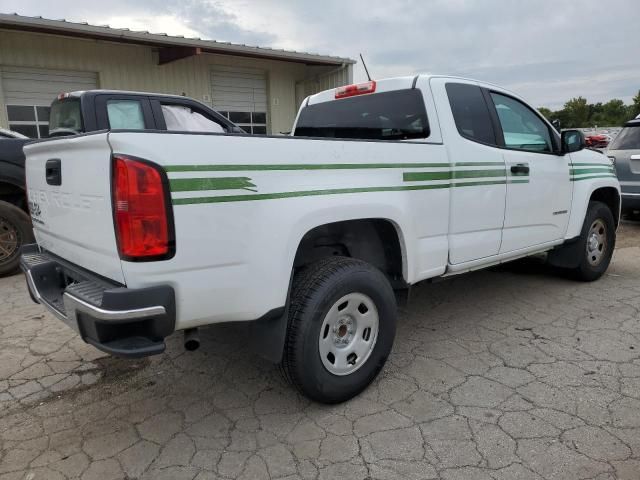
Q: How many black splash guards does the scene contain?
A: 2